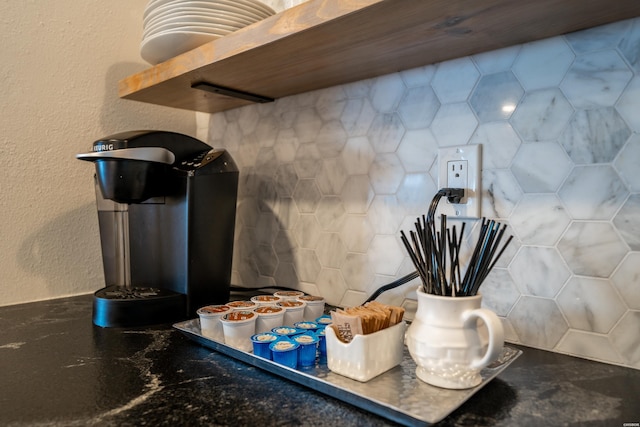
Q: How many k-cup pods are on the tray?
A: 8